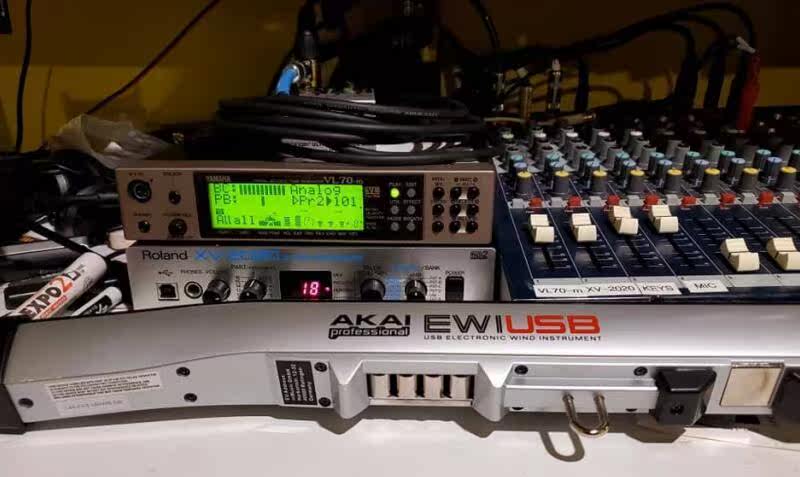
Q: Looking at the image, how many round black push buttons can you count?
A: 9